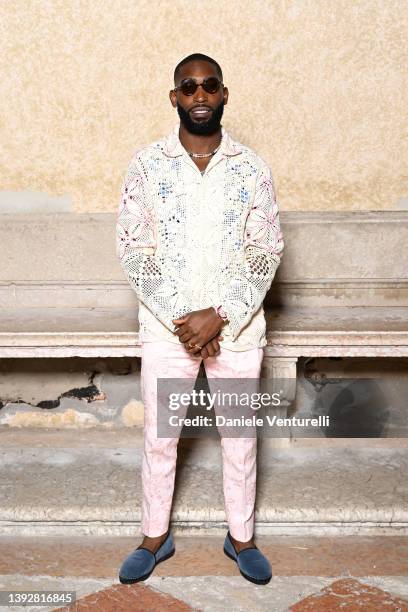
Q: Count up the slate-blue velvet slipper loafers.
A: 2